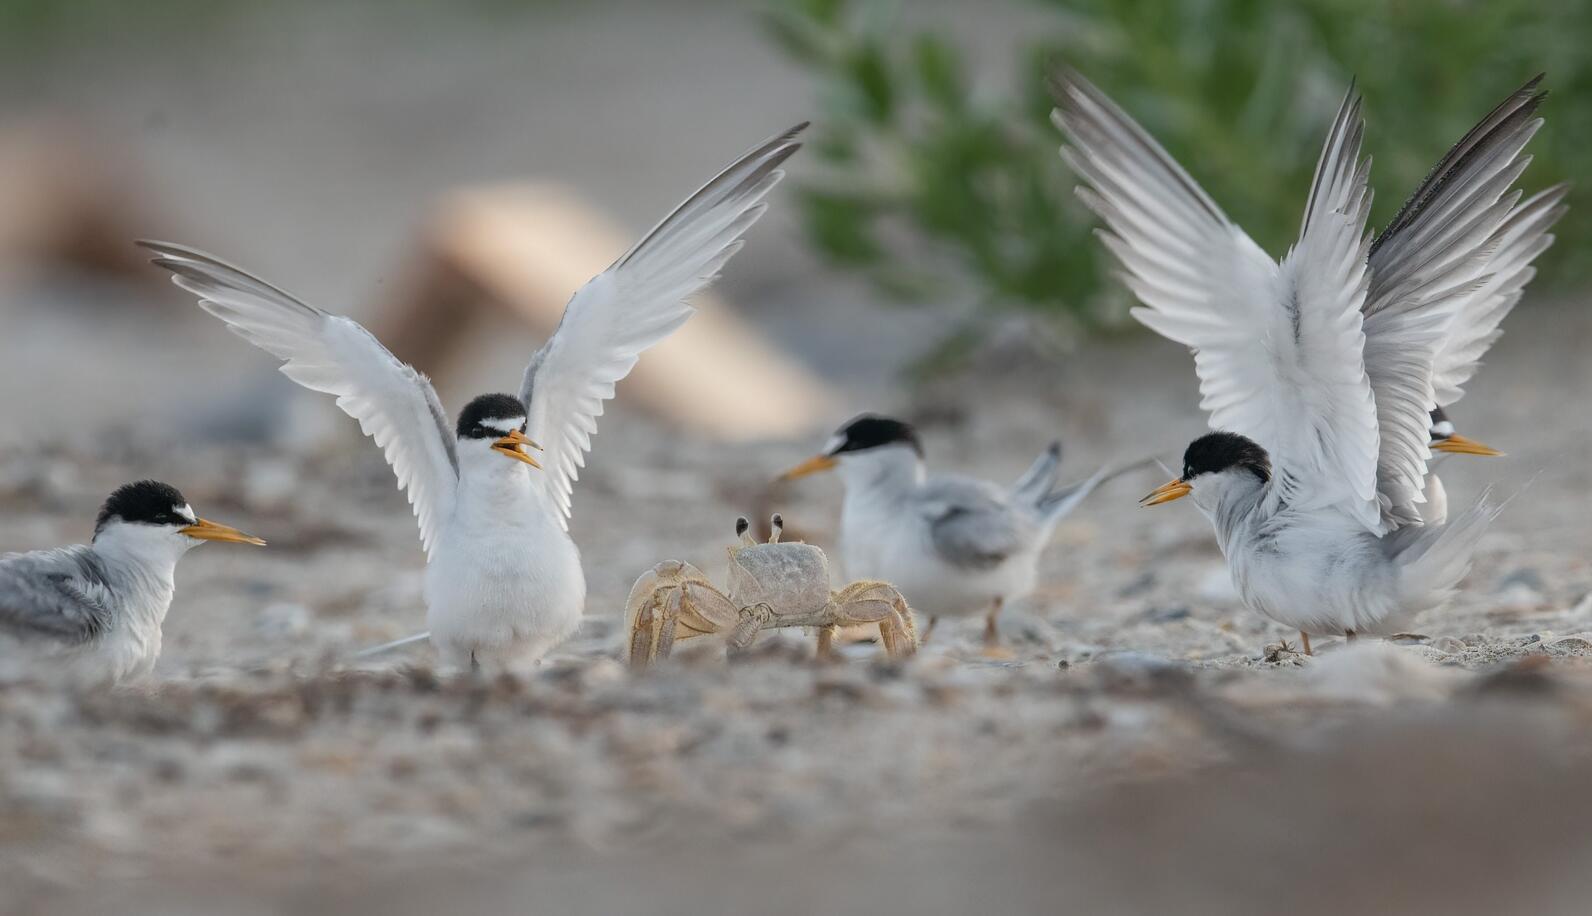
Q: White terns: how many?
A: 5